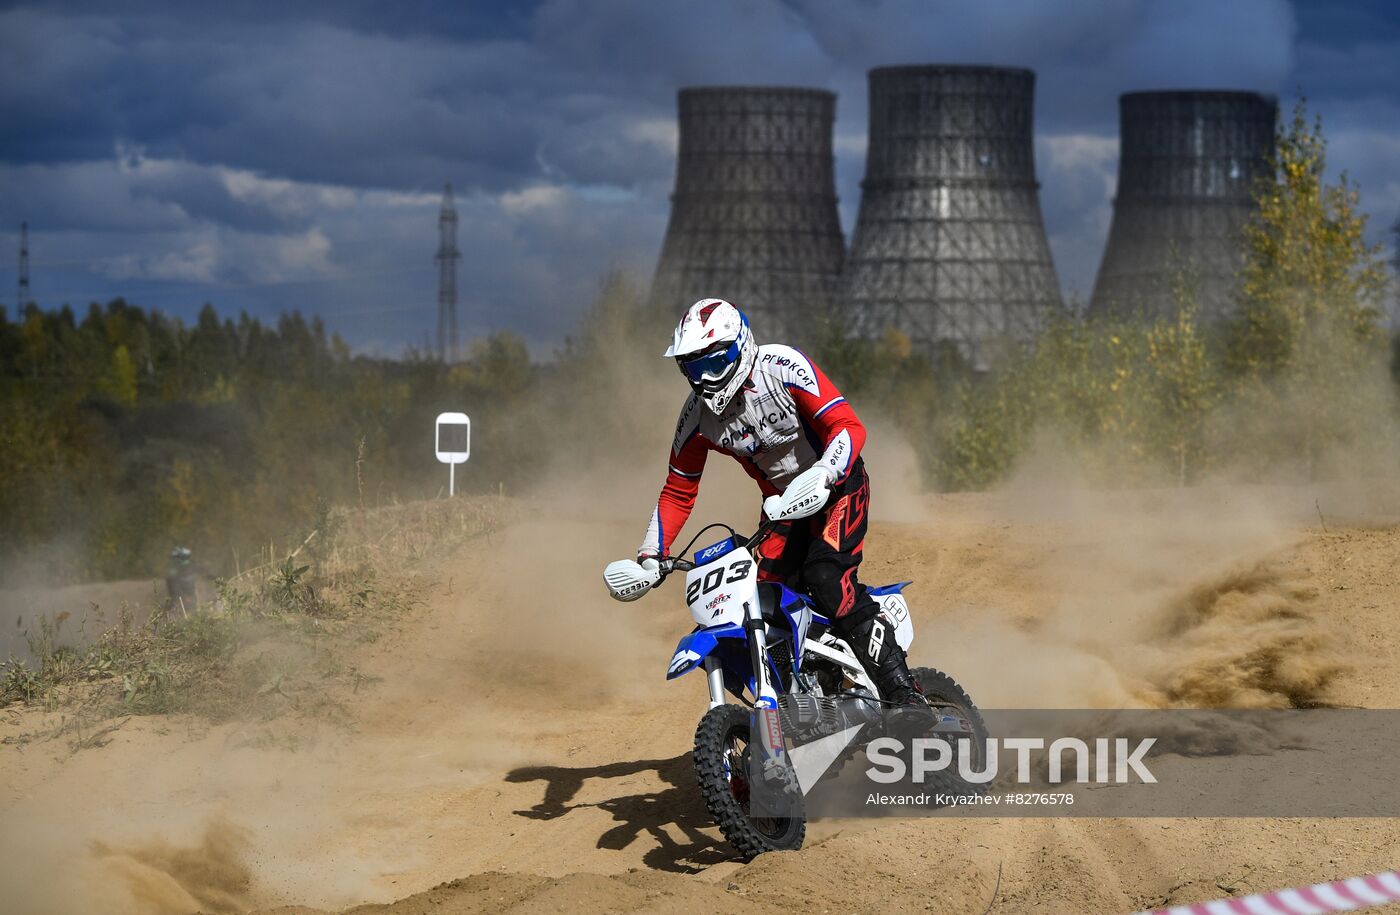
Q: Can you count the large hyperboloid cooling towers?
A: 3